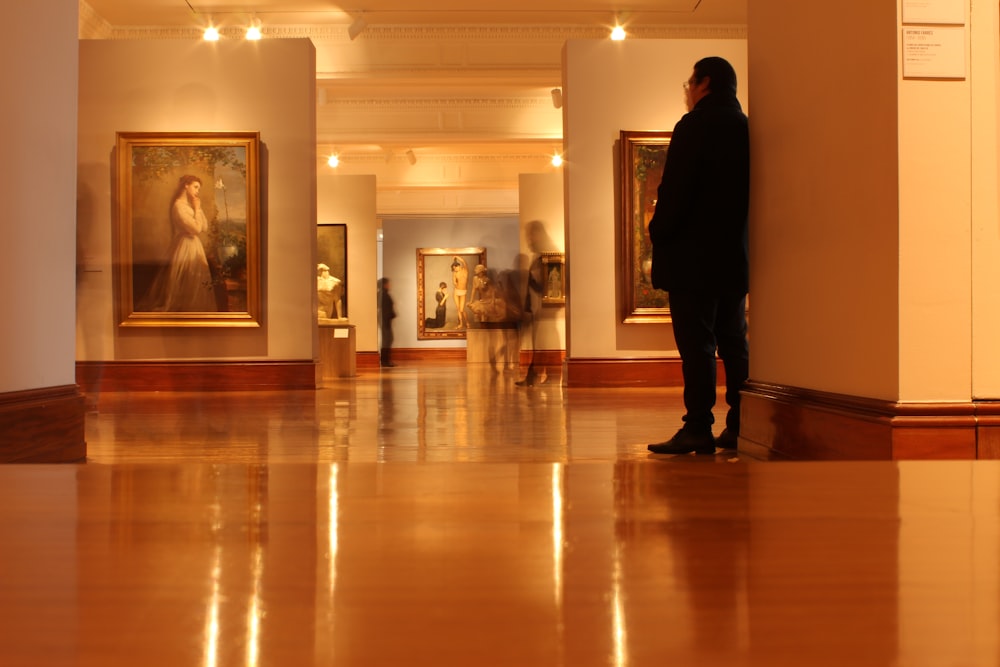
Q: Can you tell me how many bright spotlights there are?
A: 5